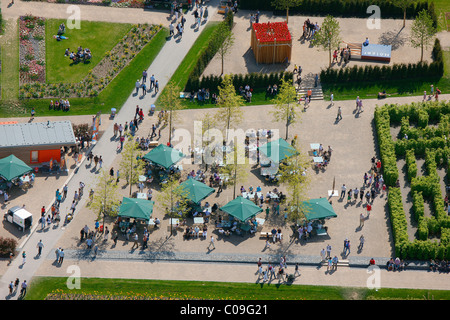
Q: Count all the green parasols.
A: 7